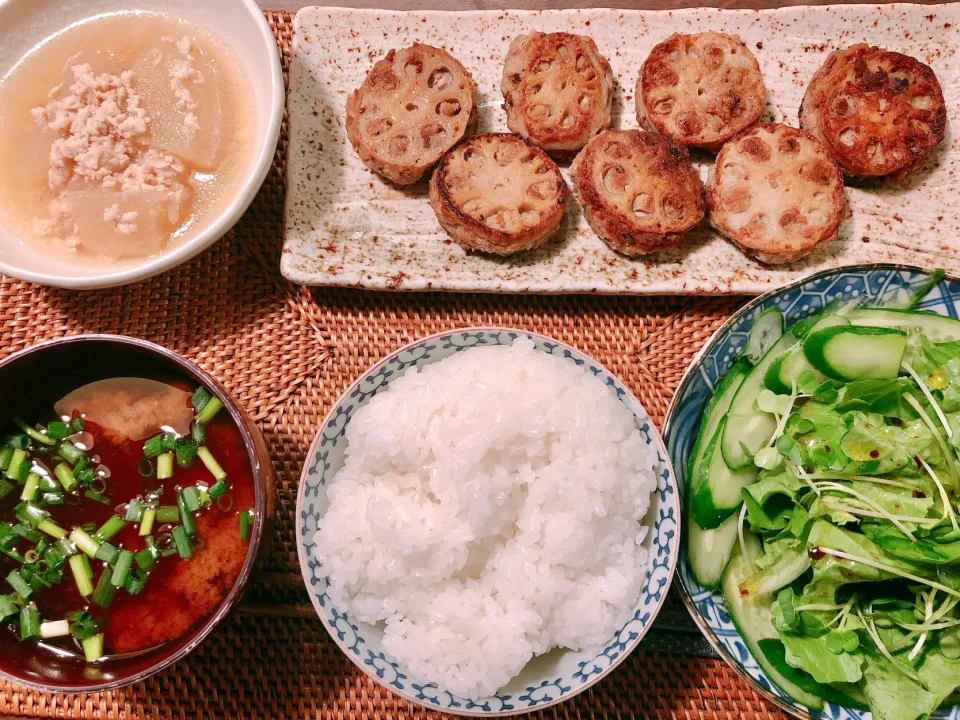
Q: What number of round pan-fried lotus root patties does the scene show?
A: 7